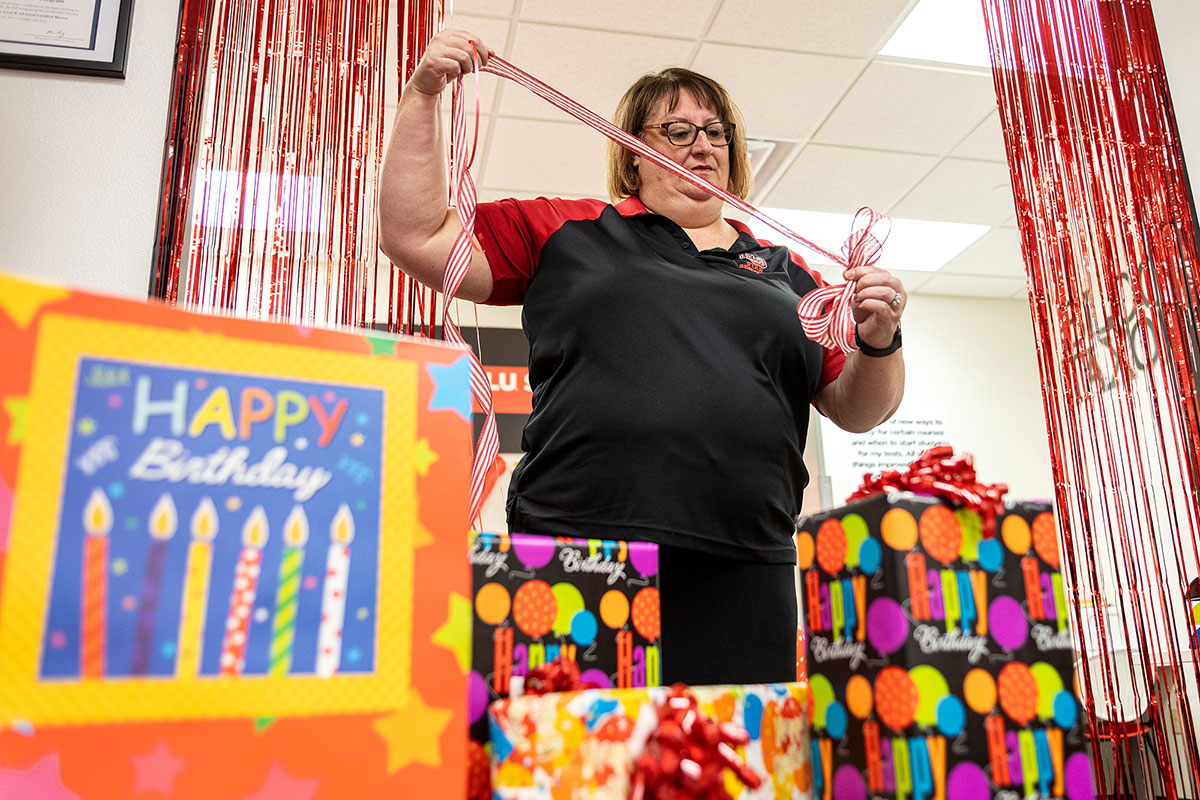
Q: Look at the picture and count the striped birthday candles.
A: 2